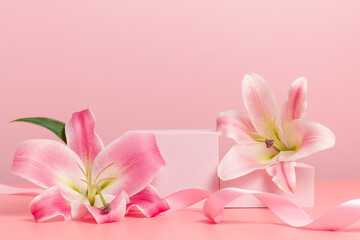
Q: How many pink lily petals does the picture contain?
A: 12